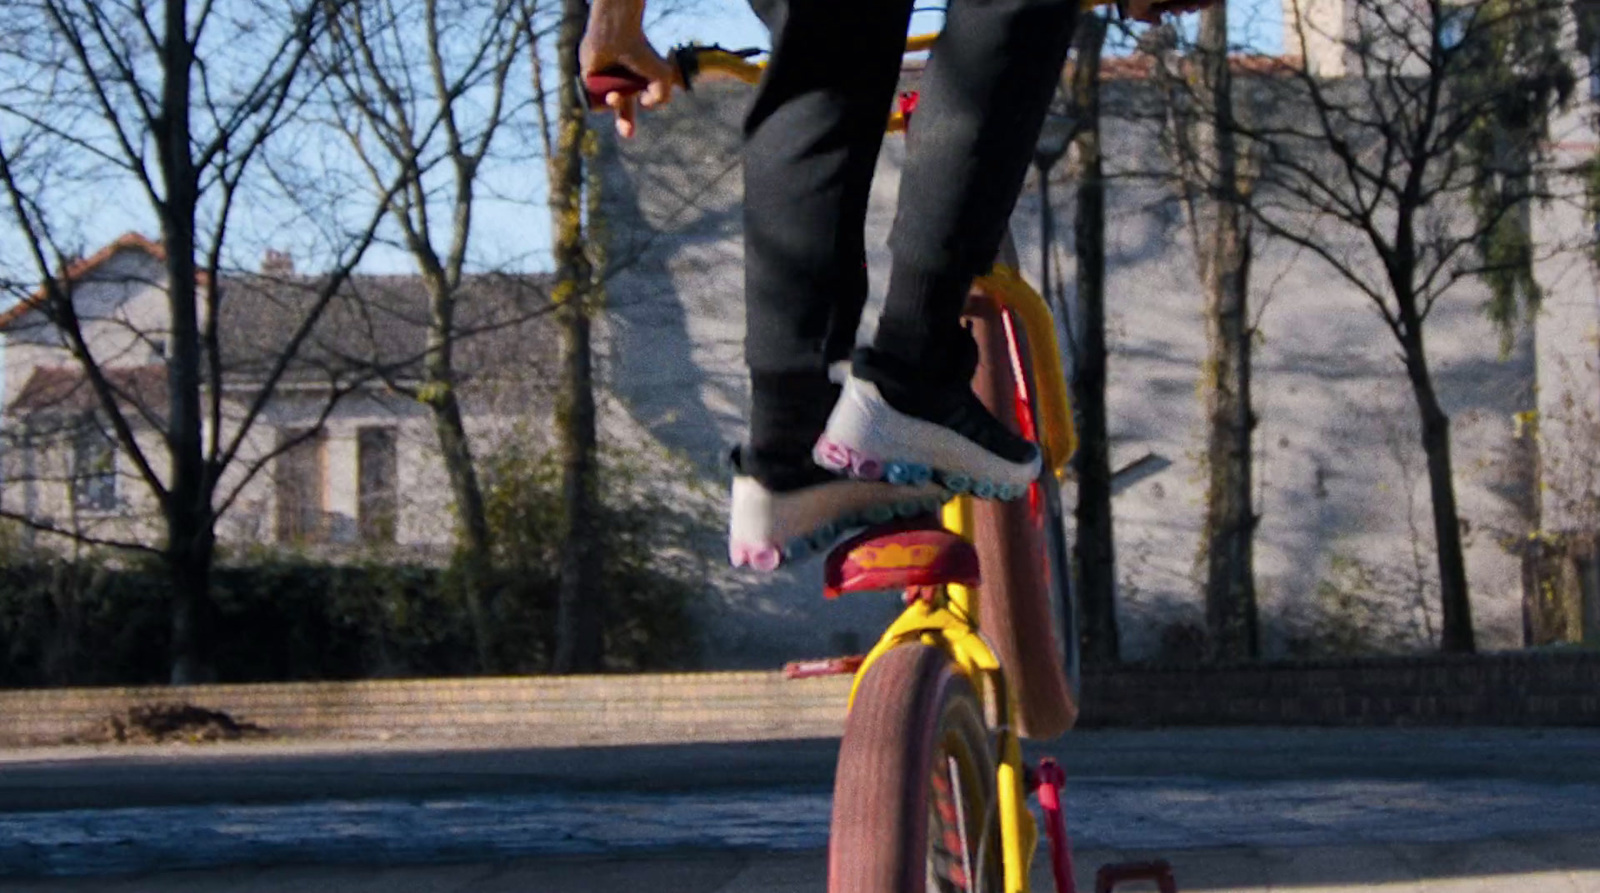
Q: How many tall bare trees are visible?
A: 6